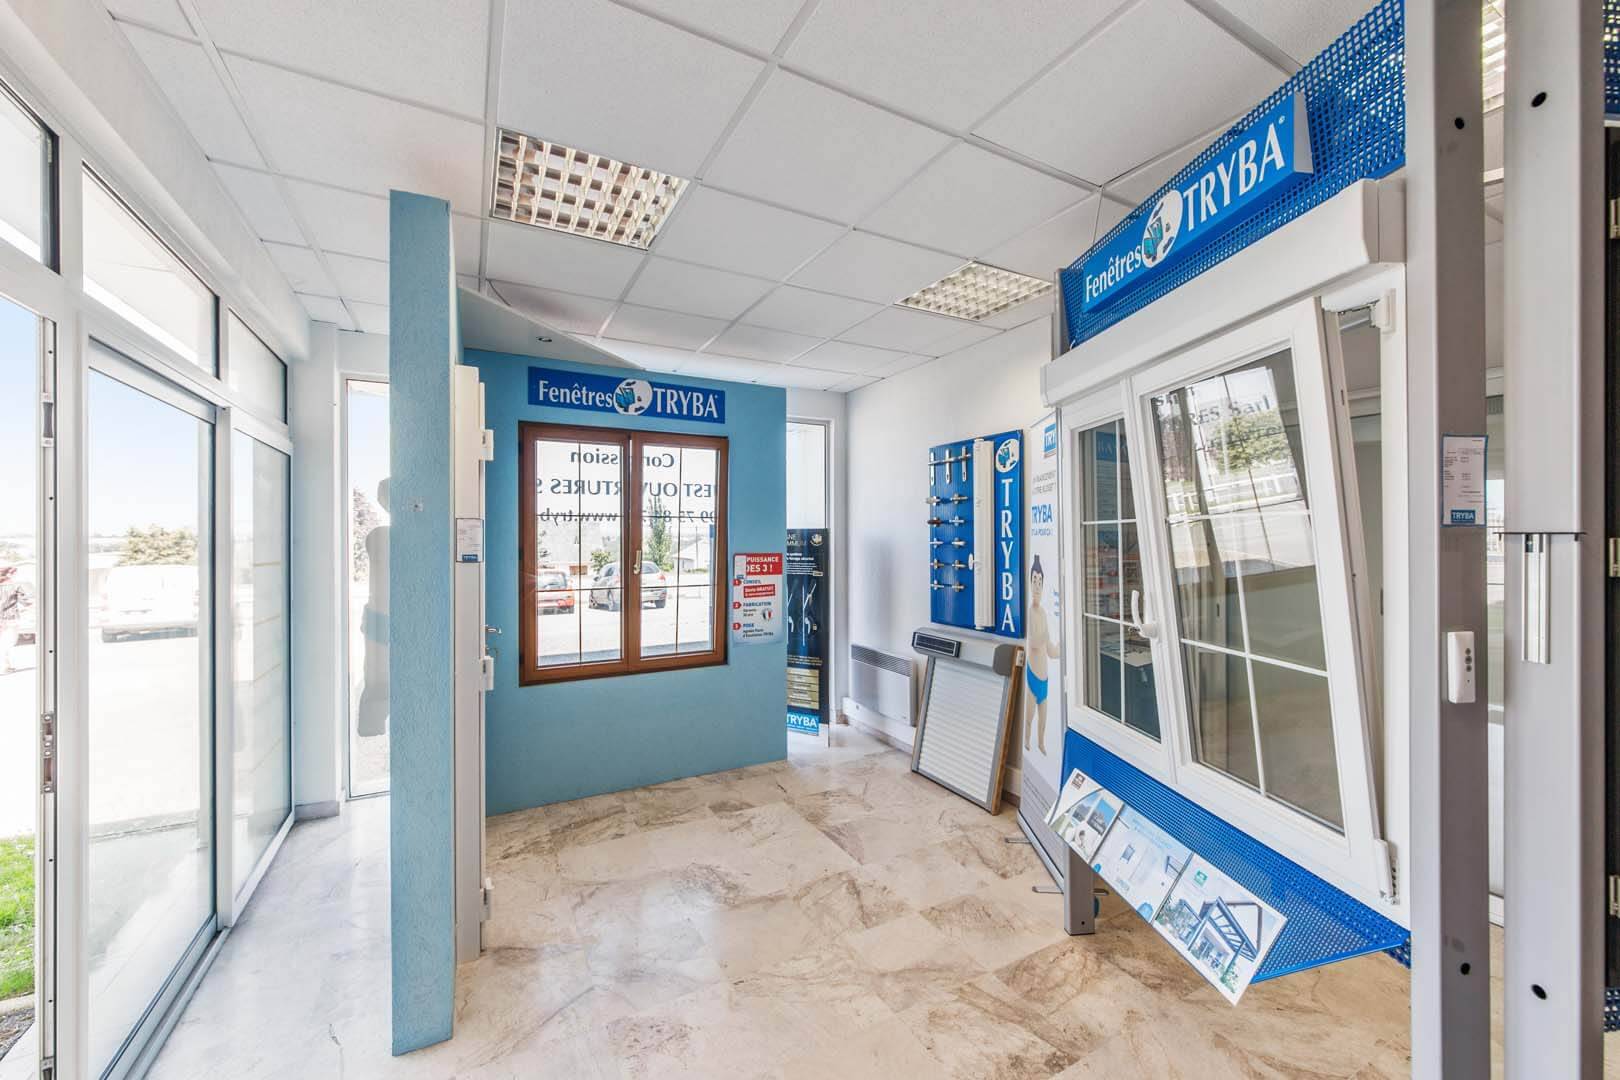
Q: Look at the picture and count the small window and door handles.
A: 13